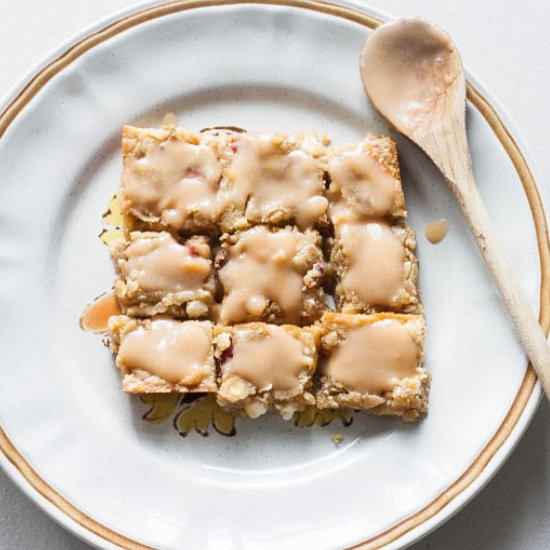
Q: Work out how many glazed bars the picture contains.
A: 9